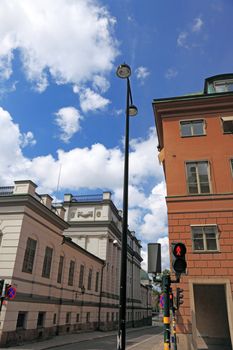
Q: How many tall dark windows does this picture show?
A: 7